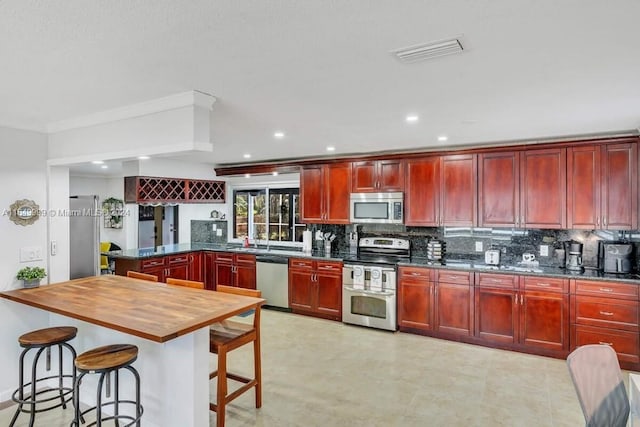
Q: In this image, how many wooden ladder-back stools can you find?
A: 3